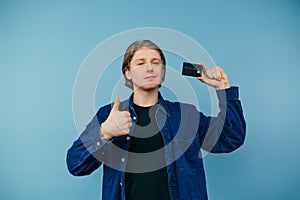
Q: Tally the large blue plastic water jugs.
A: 0